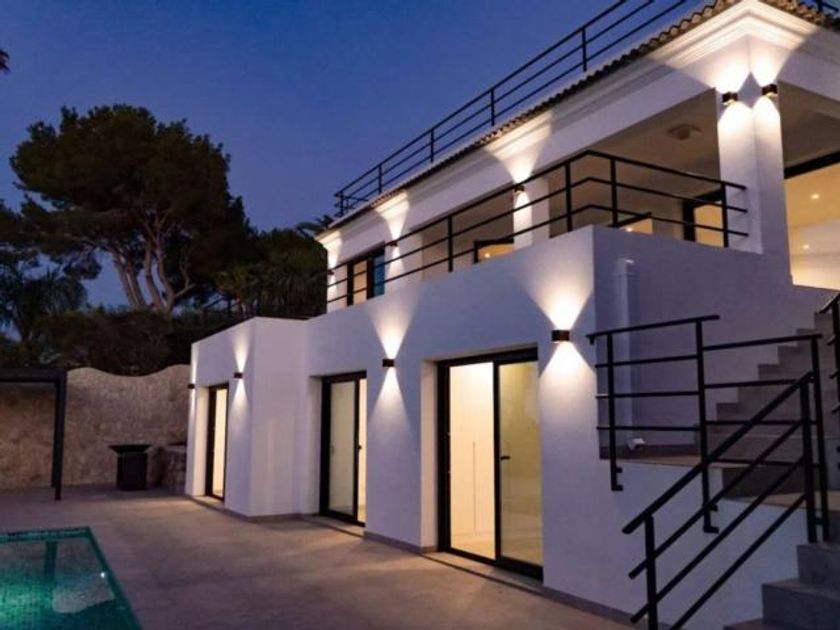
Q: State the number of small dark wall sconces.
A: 9